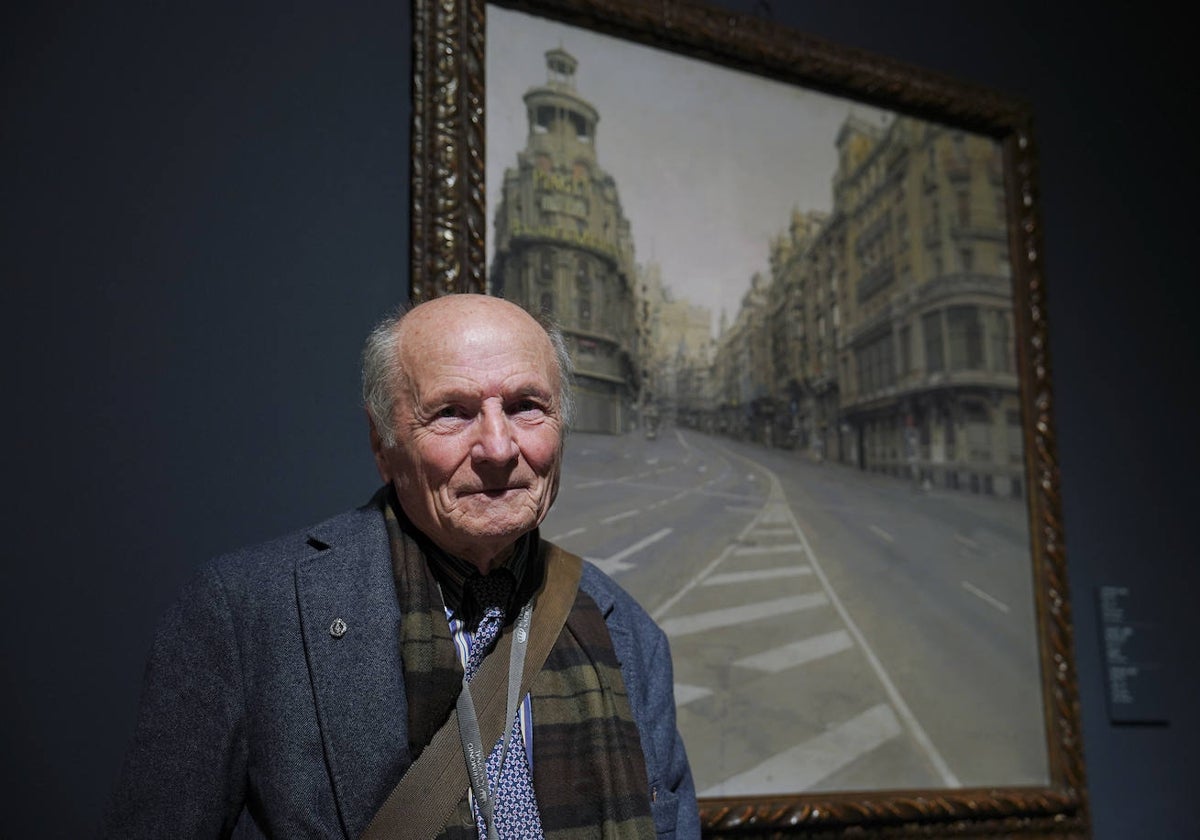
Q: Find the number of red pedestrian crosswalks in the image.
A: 0